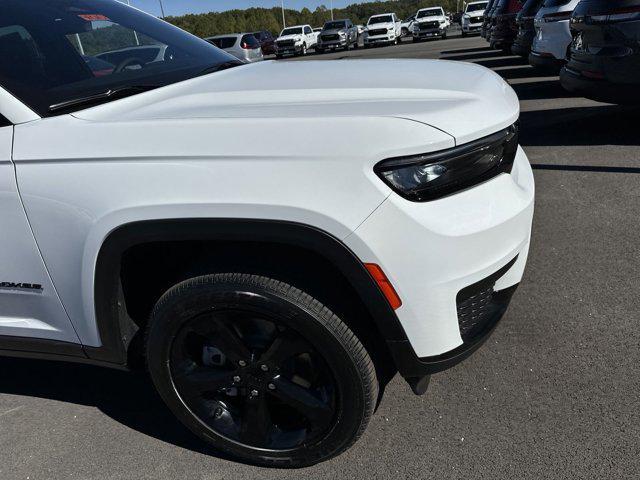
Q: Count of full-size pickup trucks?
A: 5